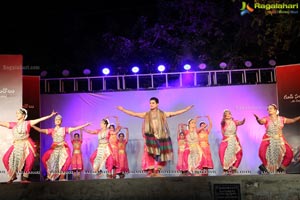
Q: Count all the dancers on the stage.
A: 12